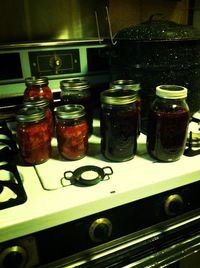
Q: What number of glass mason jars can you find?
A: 8